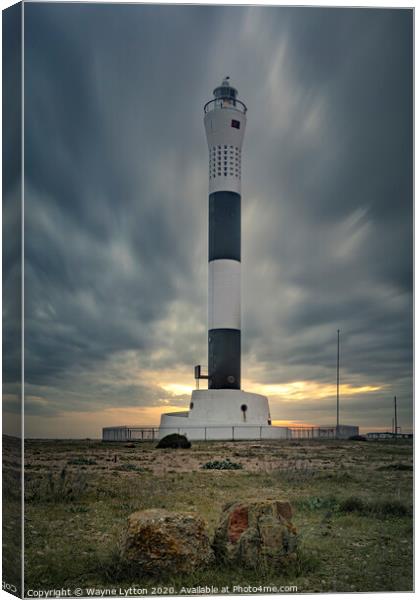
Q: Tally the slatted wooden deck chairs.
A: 0